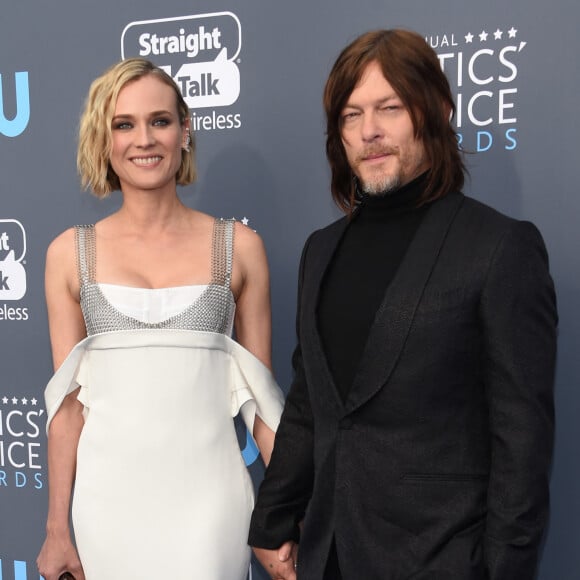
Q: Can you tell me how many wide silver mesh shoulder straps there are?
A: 2